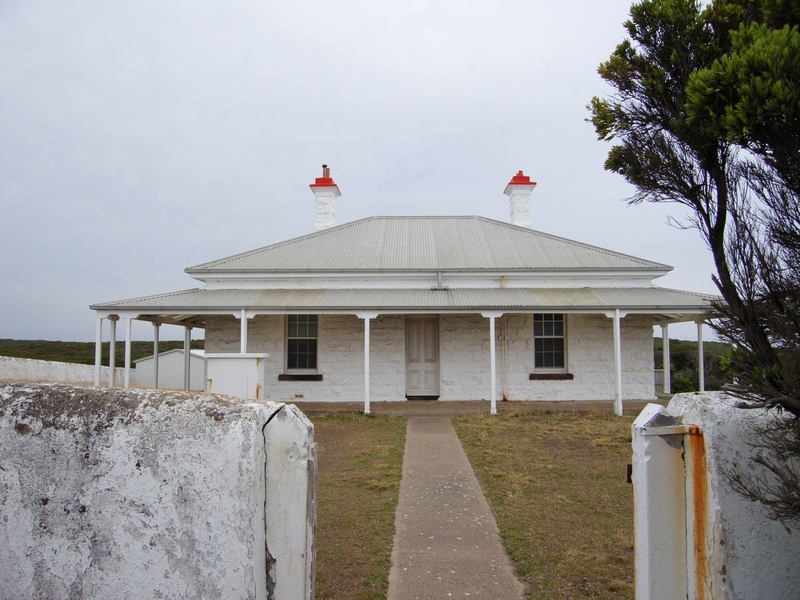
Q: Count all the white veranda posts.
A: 11